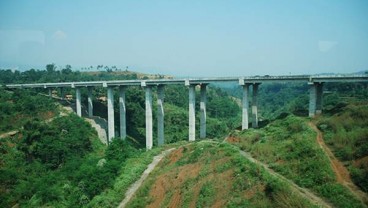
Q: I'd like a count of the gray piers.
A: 14